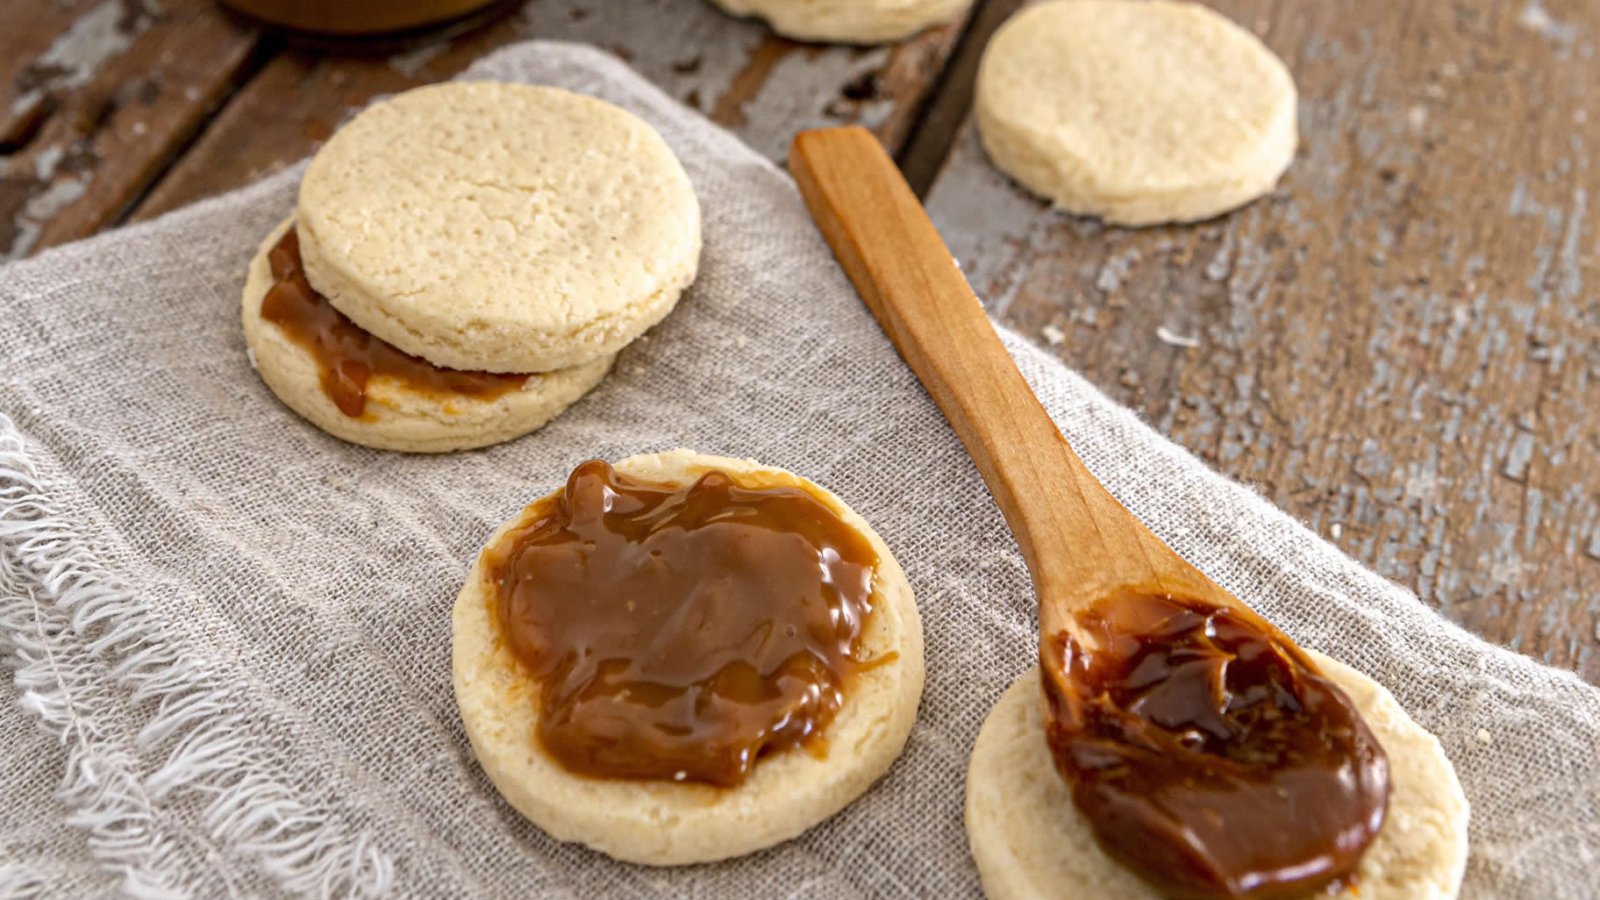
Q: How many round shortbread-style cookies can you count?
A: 6